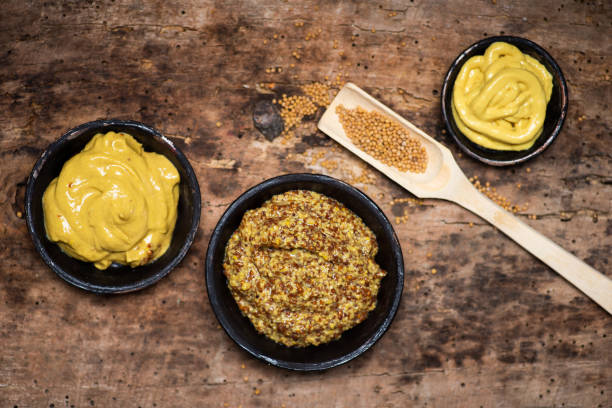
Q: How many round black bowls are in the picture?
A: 3